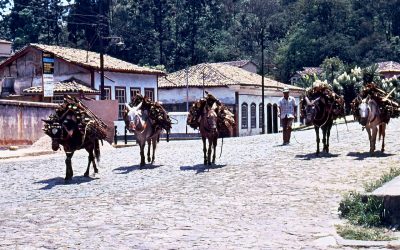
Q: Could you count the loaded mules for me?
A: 5